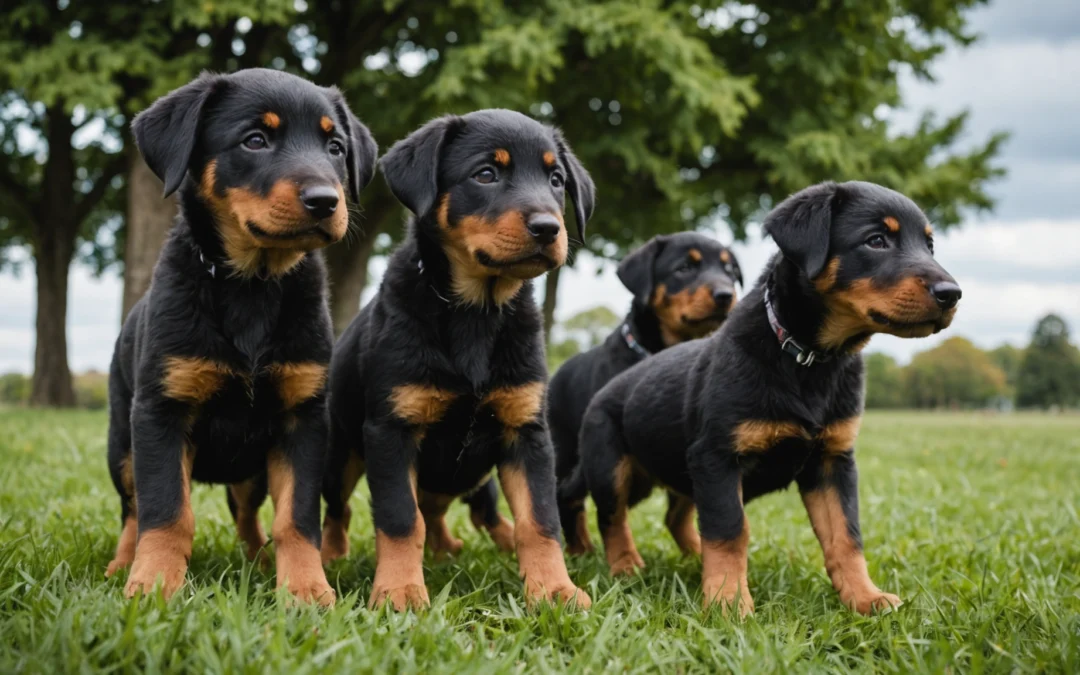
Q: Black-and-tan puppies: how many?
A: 4